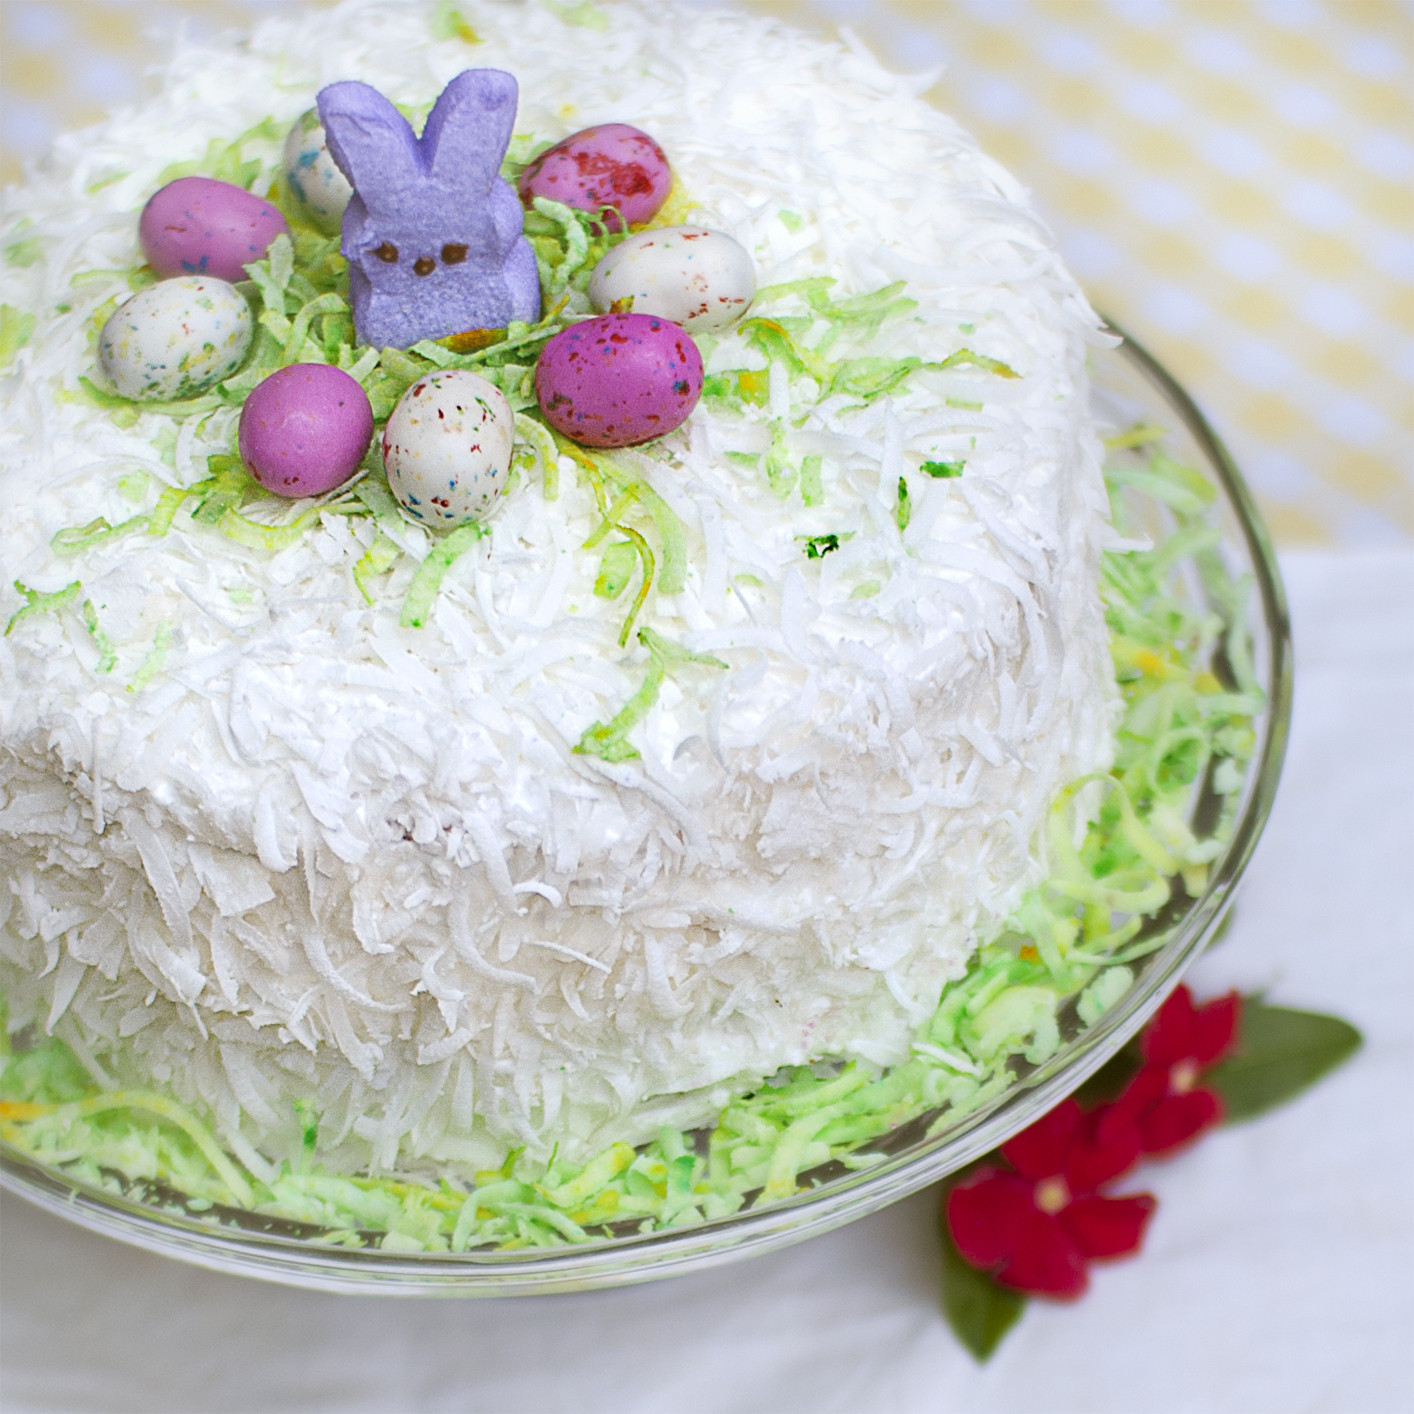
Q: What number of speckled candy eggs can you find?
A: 8